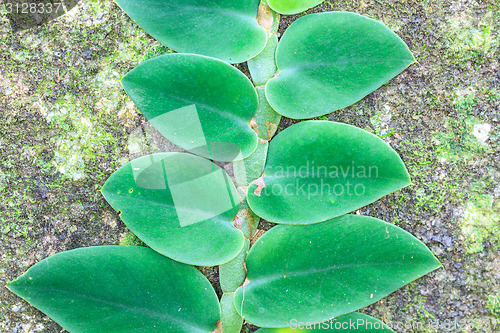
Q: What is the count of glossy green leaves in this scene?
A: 9